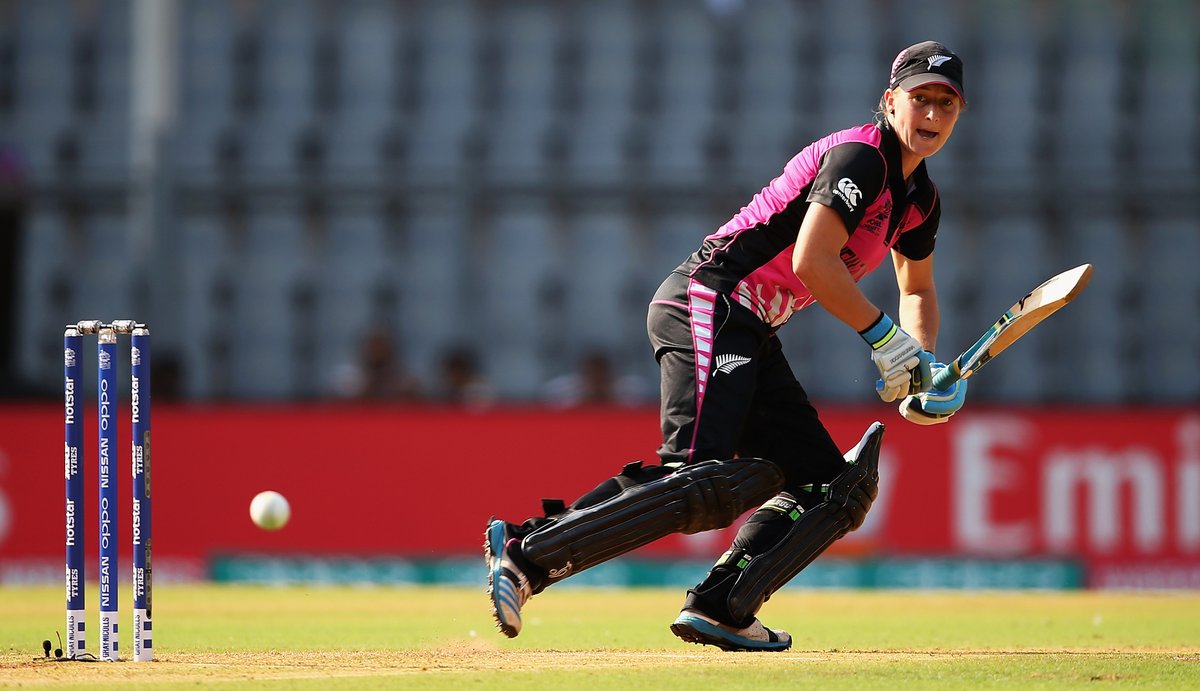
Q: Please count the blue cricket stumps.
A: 3